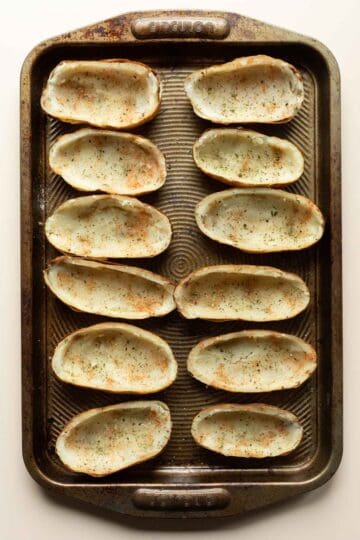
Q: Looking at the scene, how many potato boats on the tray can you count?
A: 12